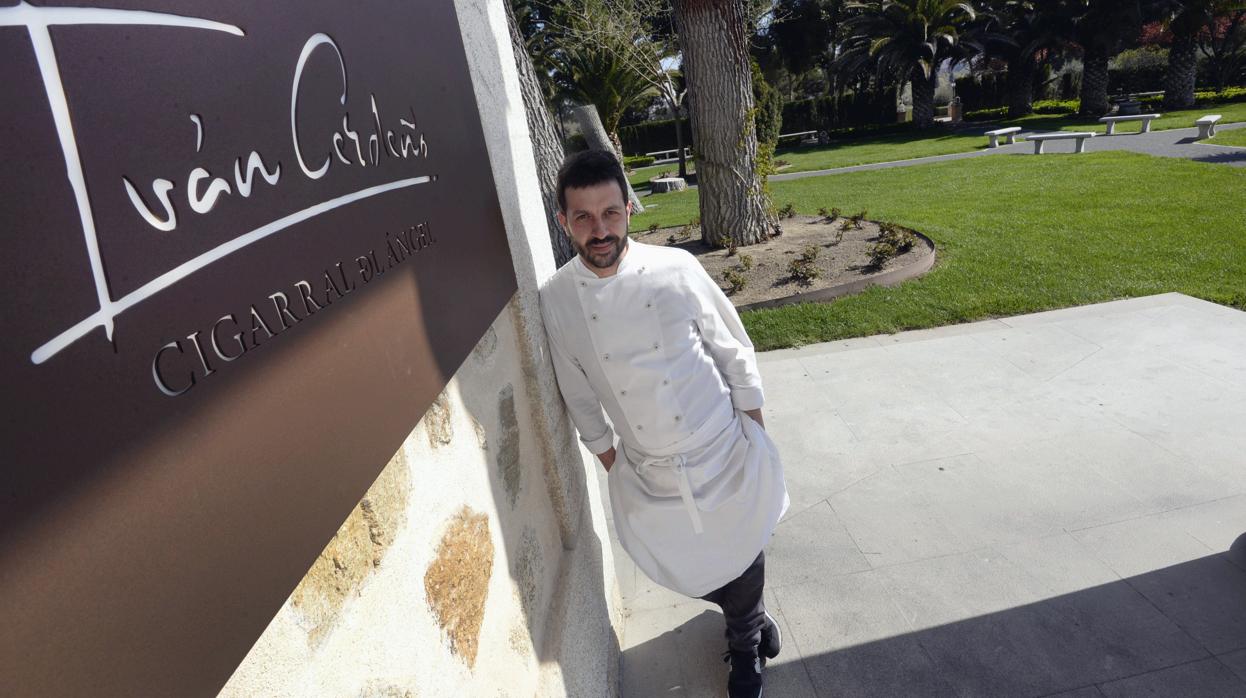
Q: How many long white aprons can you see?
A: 1